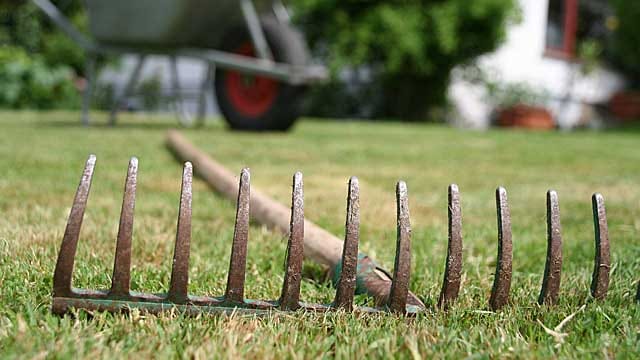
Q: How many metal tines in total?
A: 11